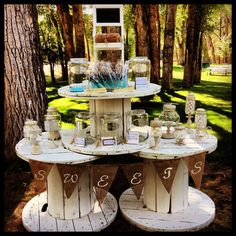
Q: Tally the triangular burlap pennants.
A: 6